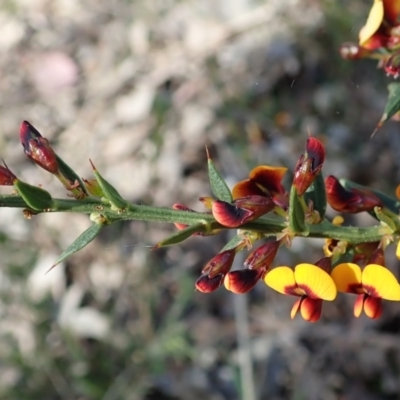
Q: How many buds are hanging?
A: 2